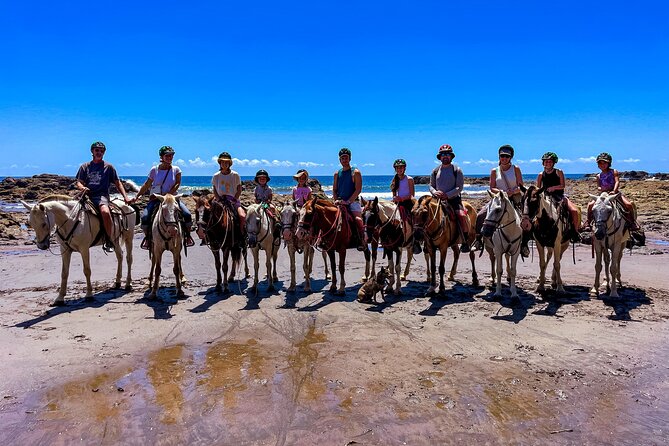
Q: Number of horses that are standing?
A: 11